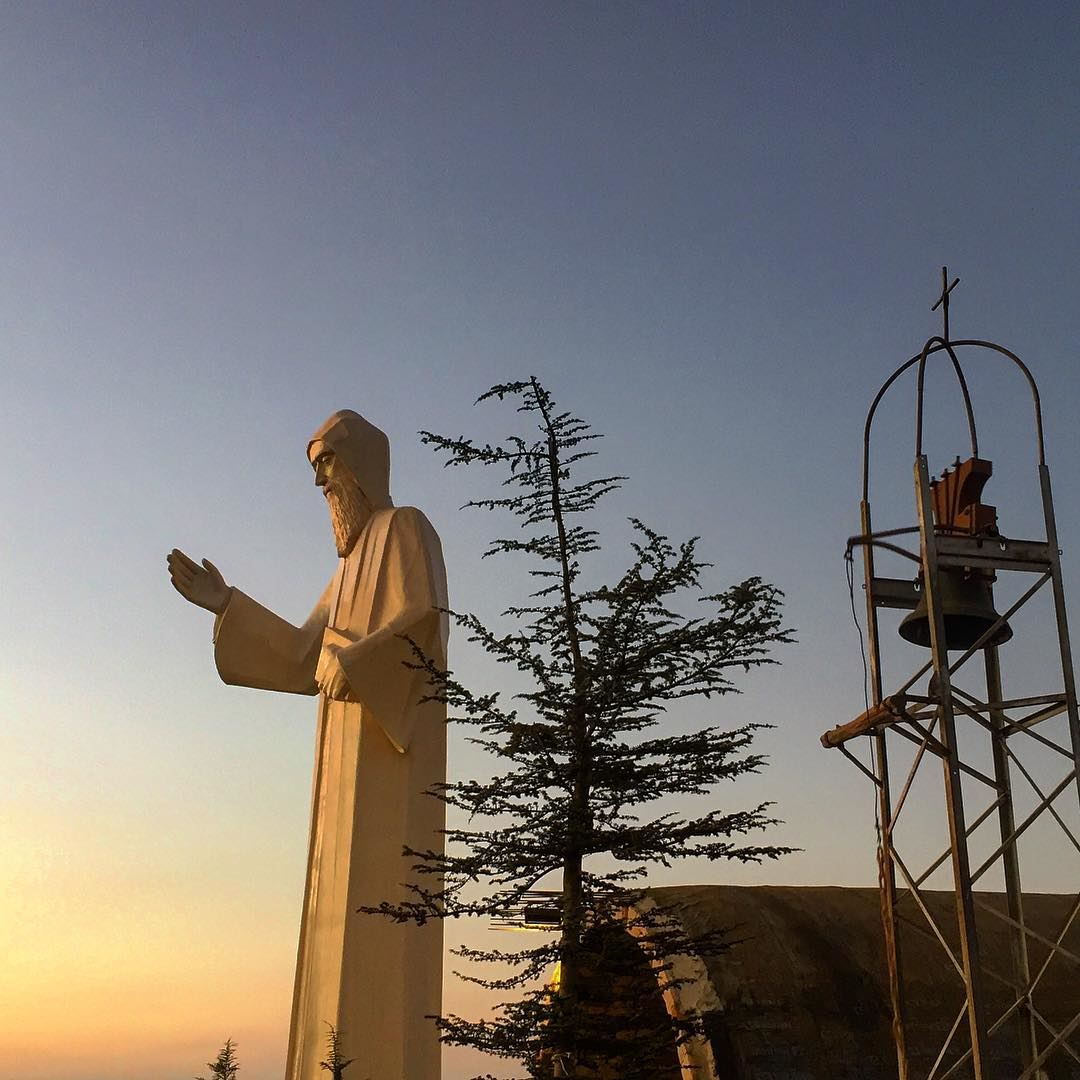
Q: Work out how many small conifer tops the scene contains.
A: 2